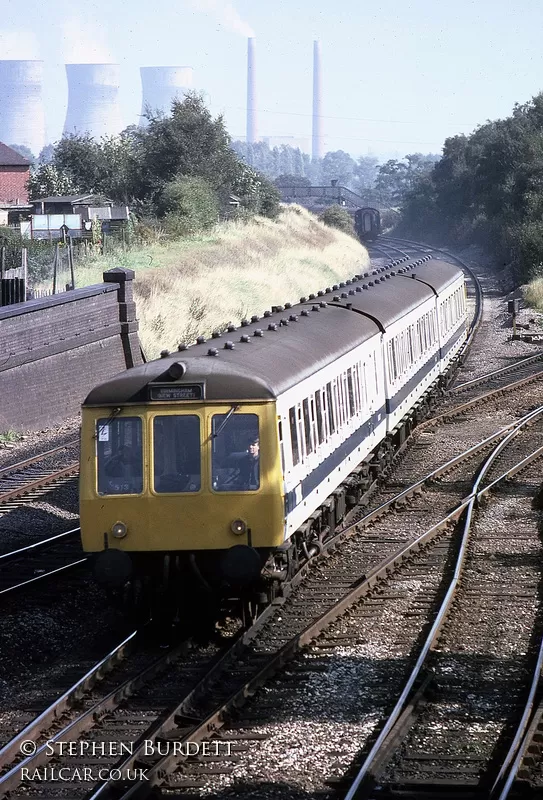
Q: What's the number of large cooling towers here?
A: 3